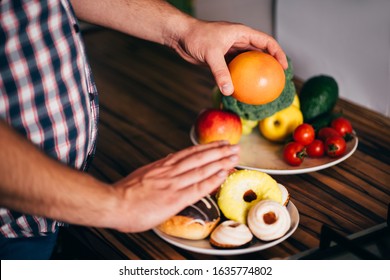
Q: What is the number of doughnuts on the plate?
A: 5